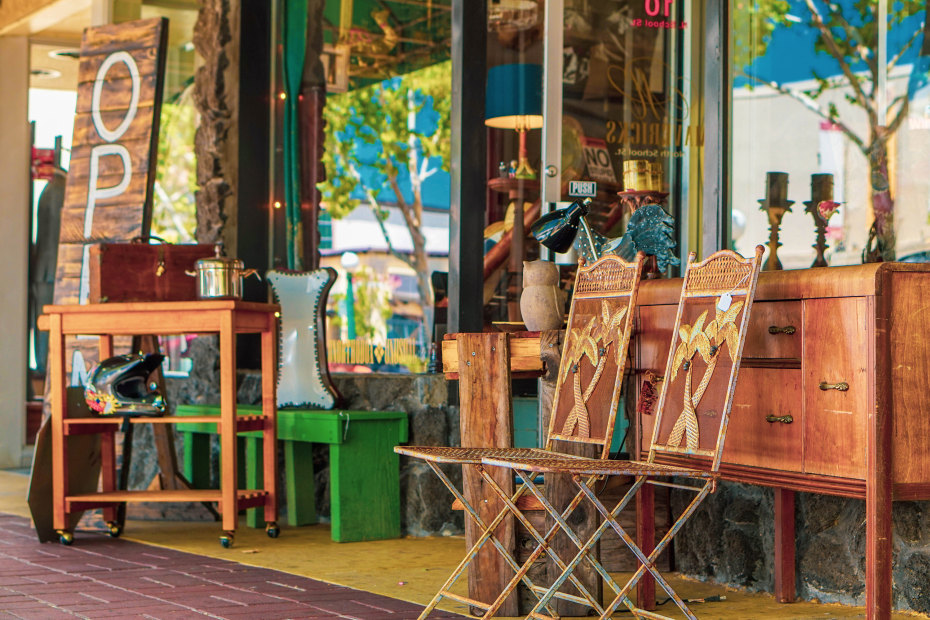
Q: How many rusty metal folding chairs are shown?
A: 2